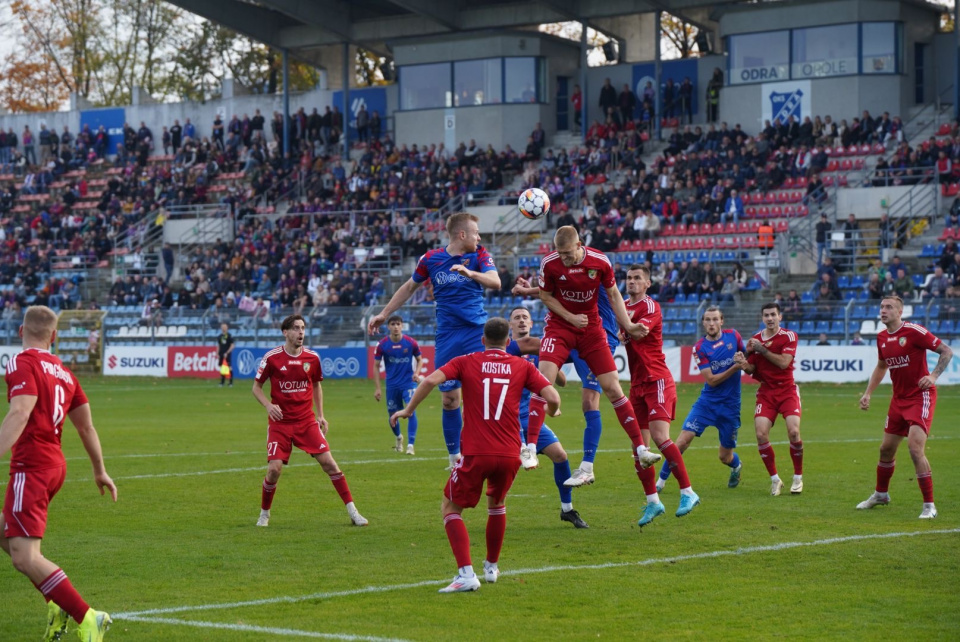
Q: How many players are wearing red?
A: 7